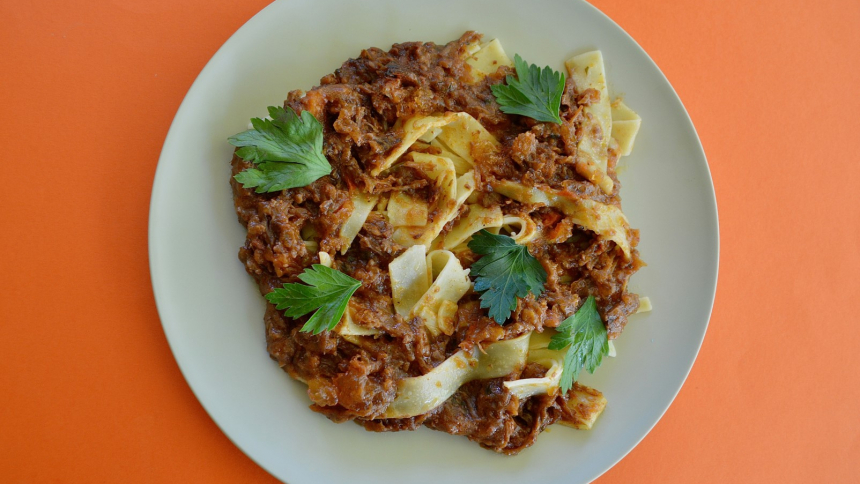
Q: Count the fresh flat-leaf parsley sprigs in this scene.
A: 5